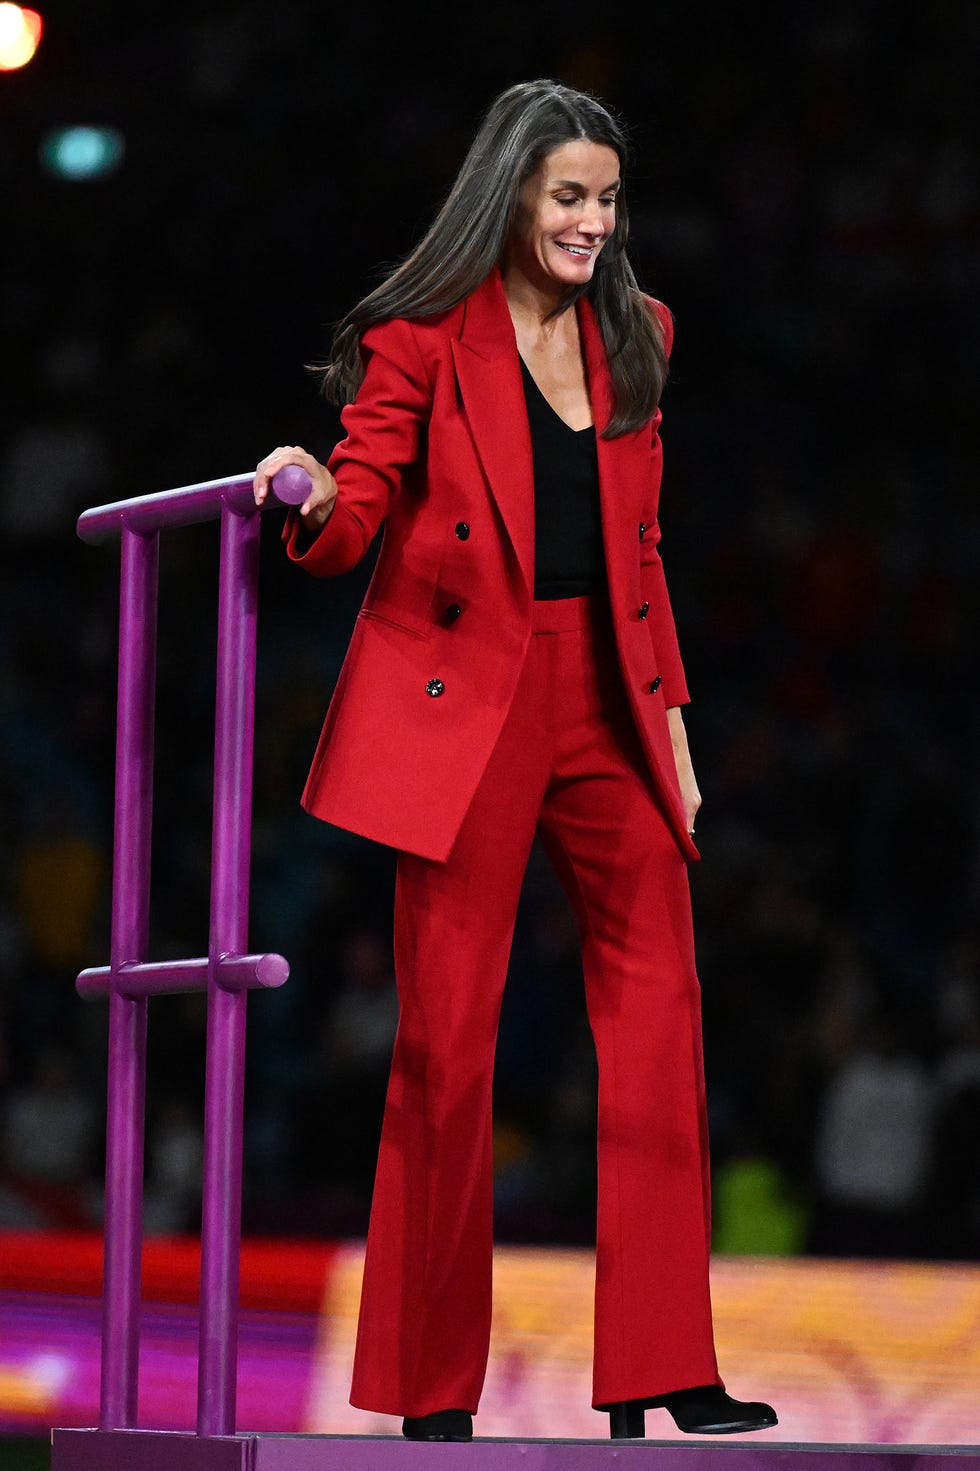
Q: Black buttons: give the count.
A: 6